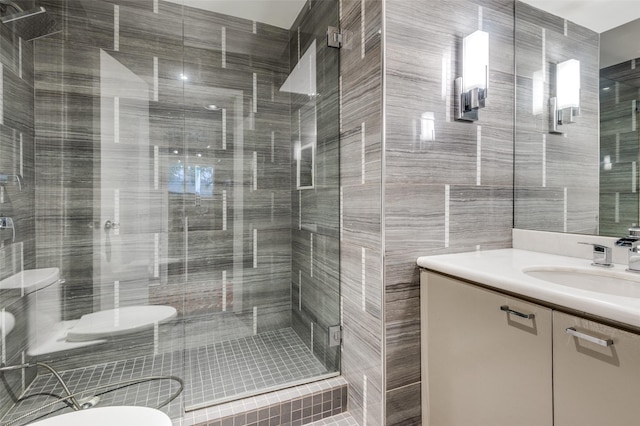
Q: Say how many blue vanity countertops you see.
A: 0